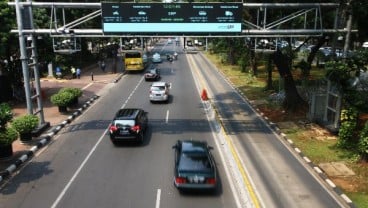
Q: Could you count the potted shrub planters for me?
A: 4